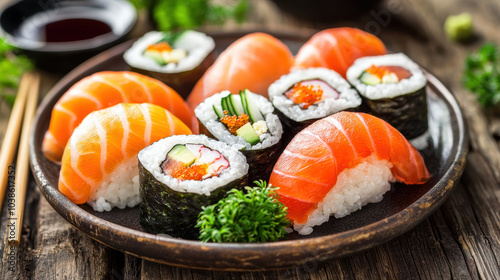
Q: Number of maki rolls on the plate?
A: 5